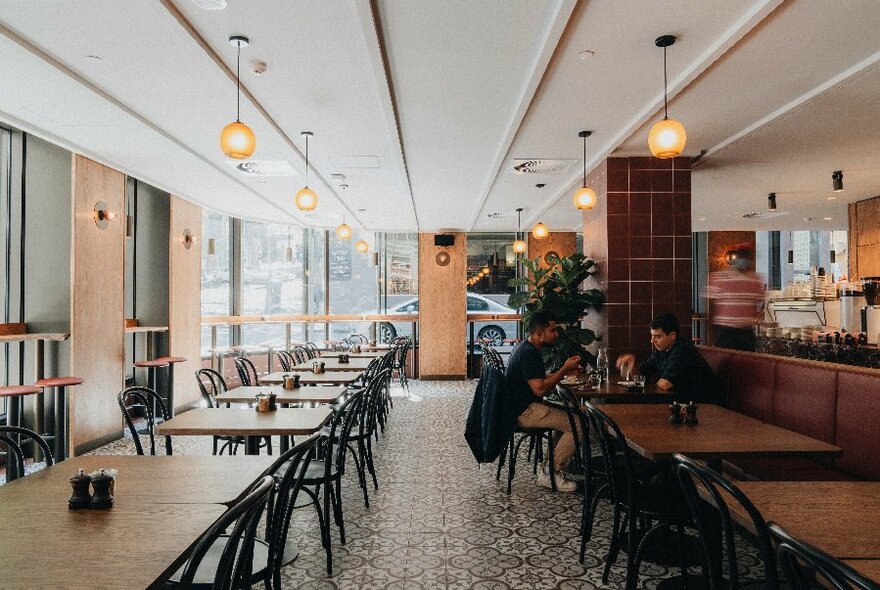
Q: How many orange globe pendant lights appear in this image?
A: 8